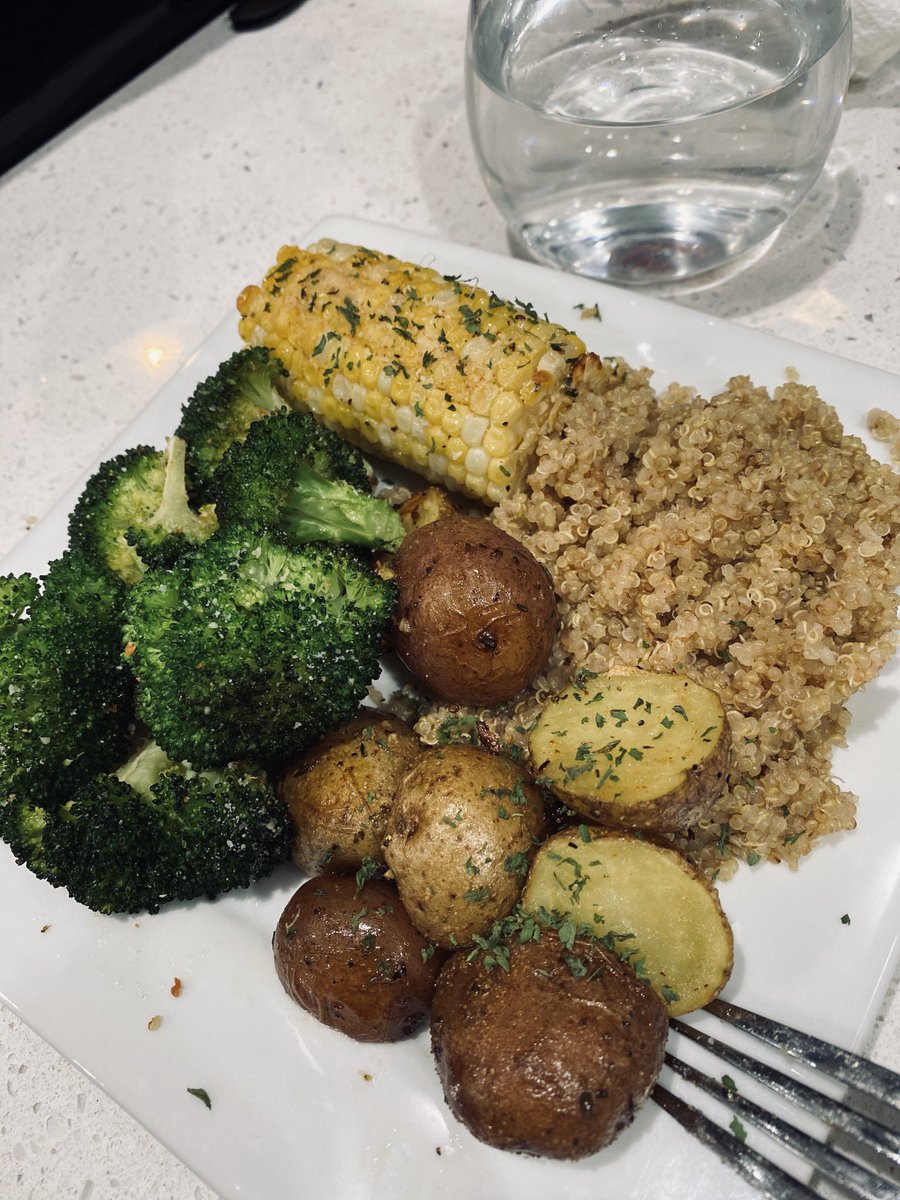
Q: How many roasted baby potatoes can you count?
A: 7